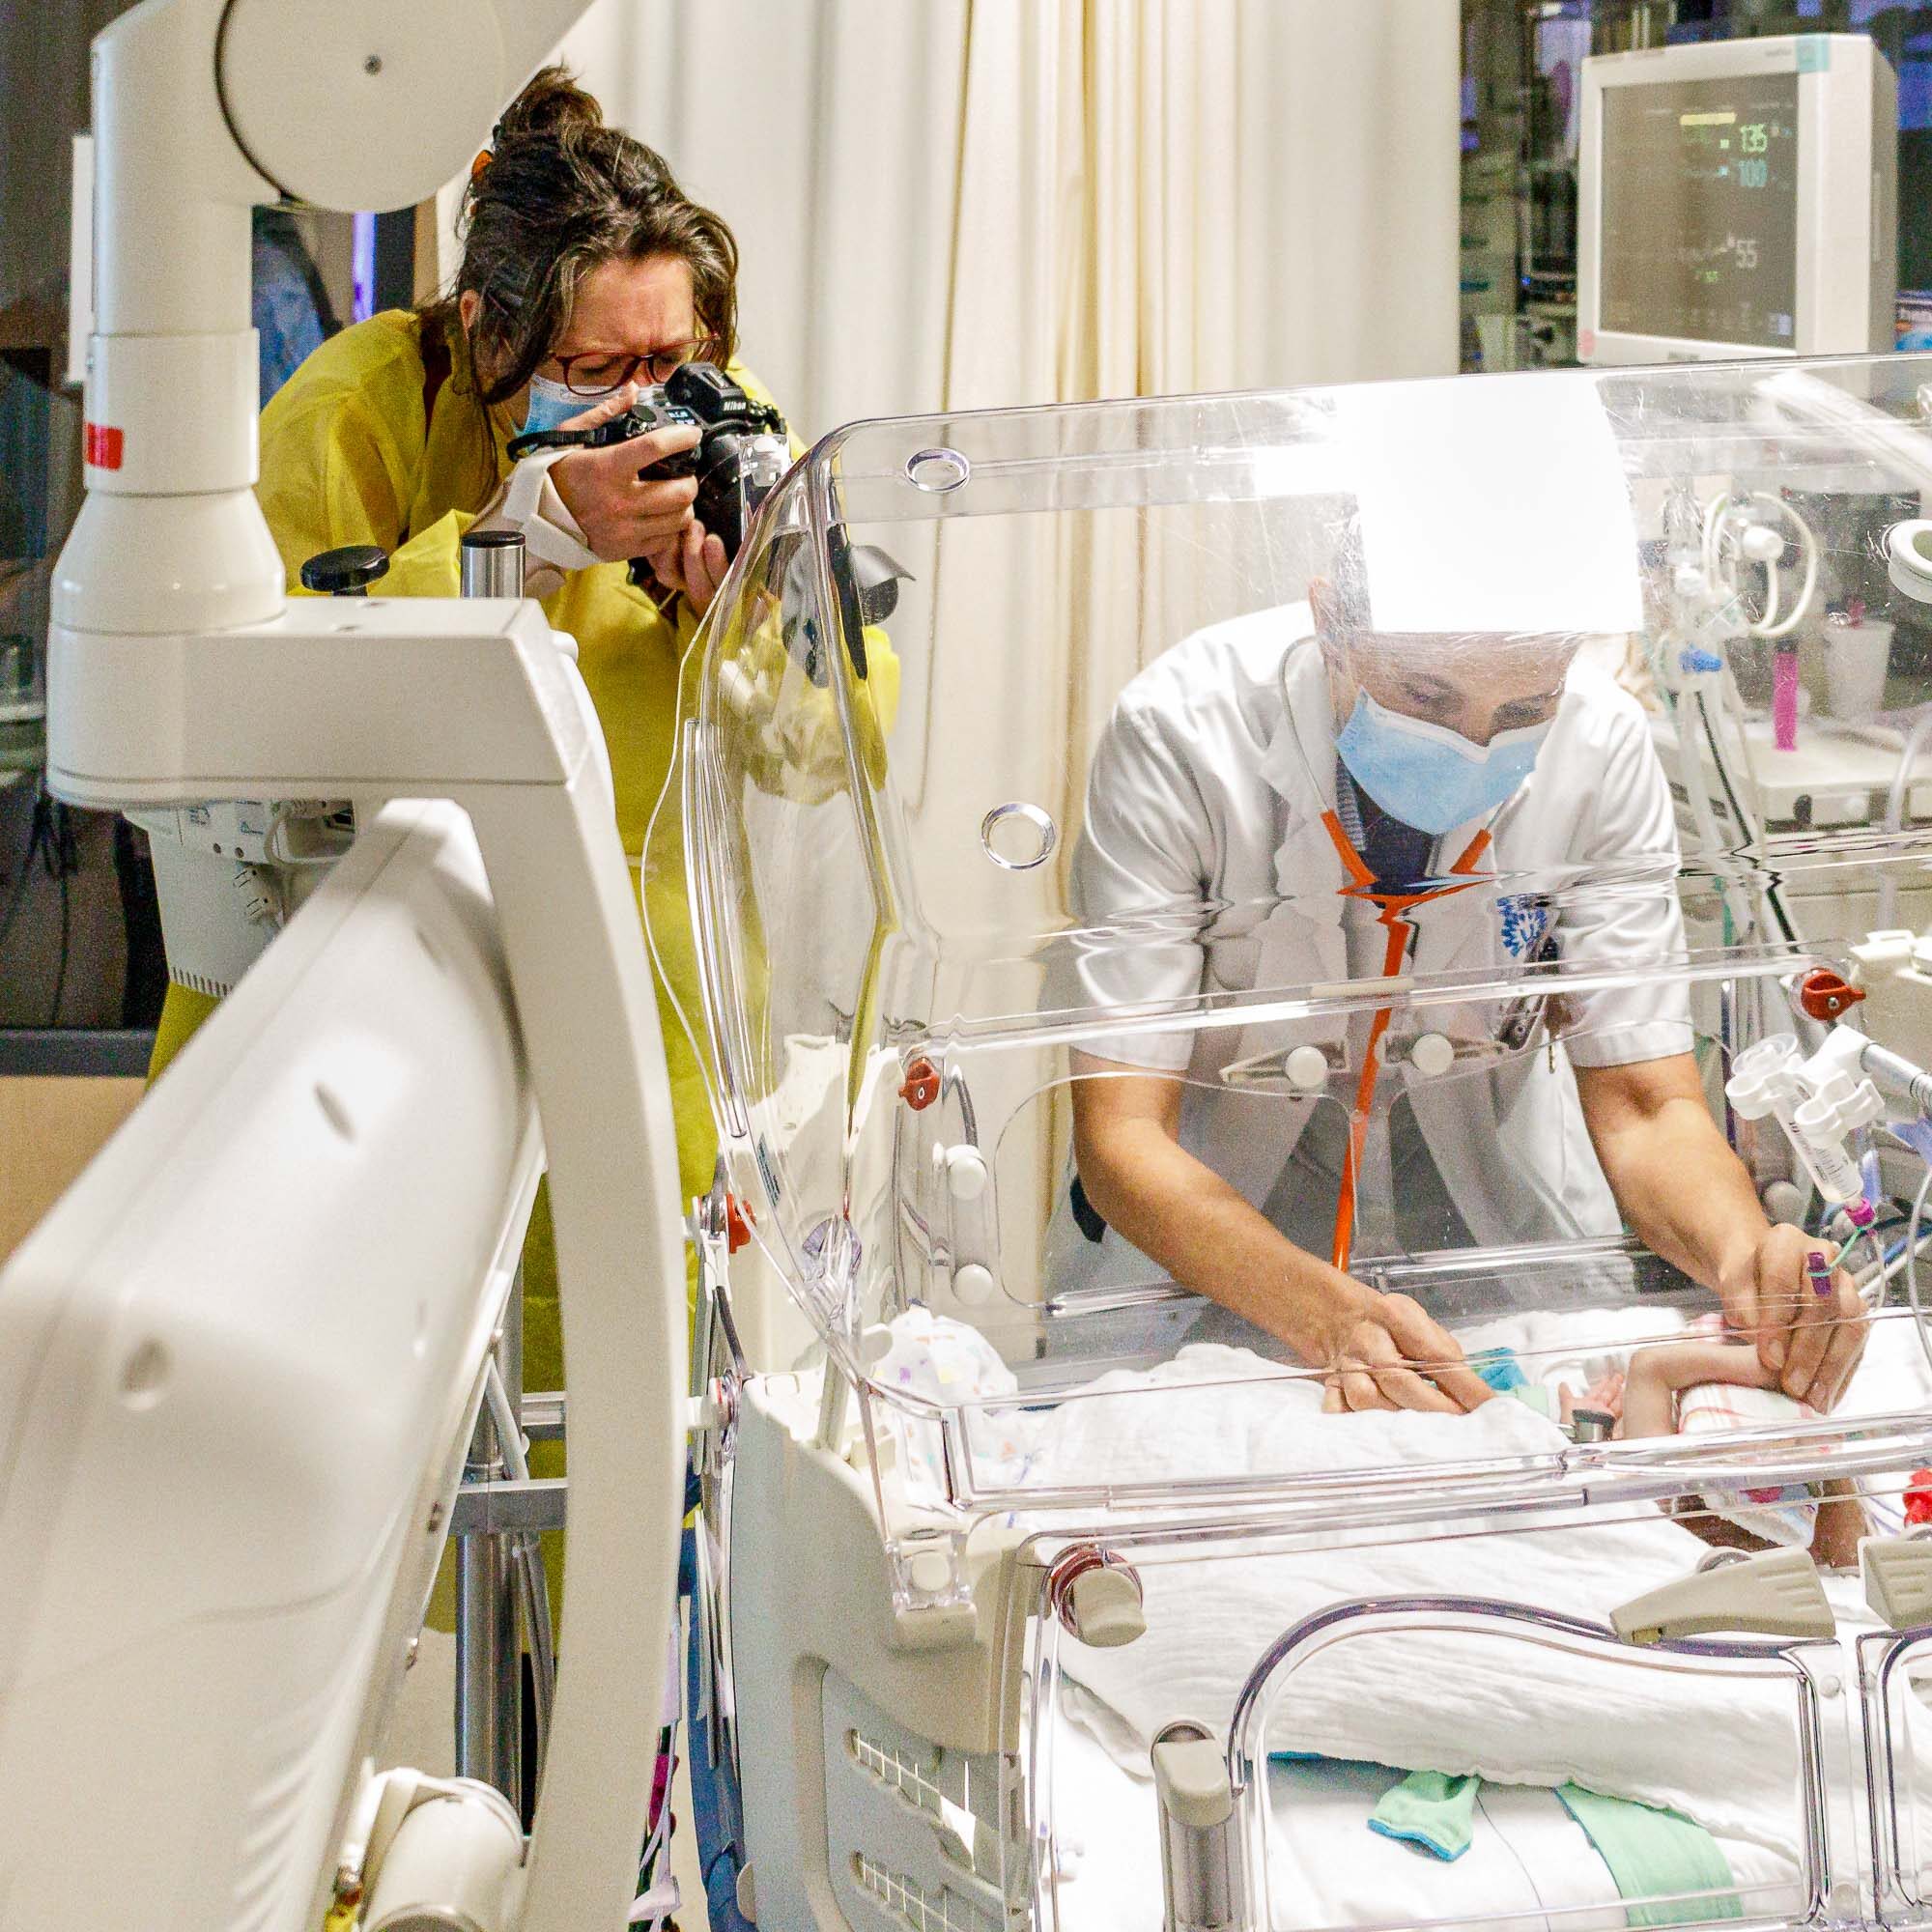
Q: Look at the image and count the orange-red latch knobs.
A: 3